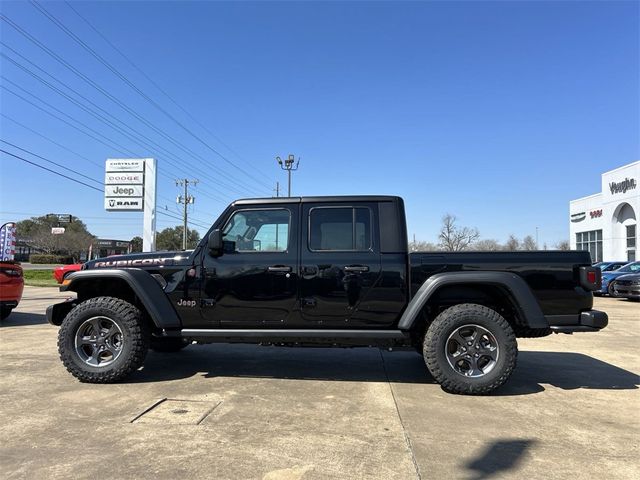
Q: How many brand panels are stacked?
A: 4